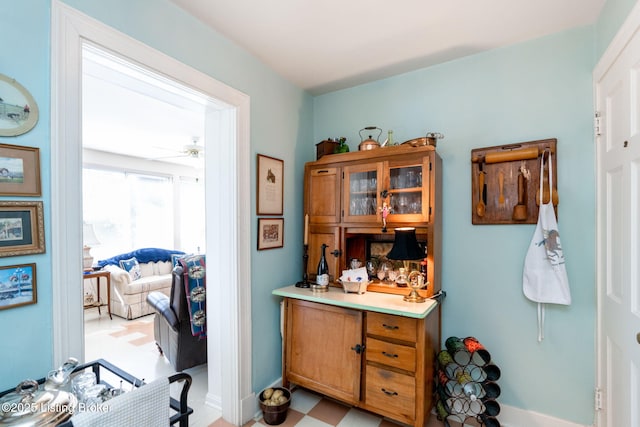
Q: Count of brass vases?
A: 0